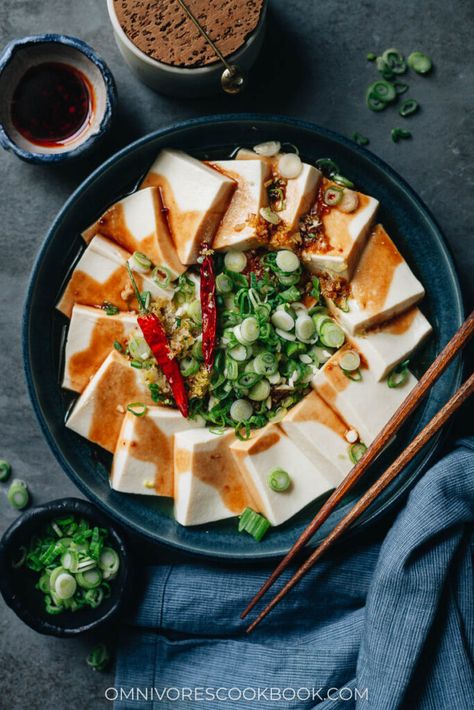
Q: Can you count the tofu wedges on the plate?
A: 15